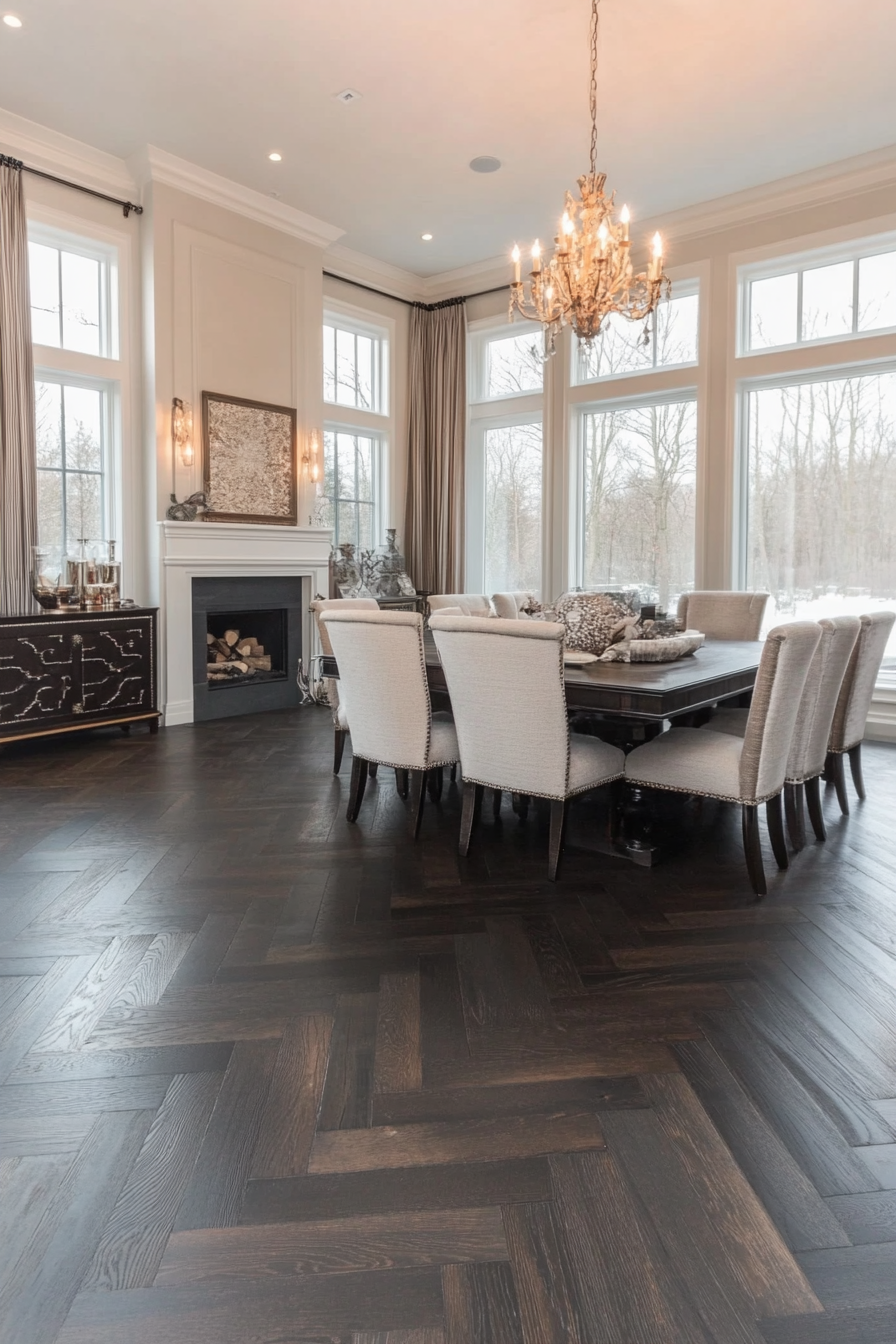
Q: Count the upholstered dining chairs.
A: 9